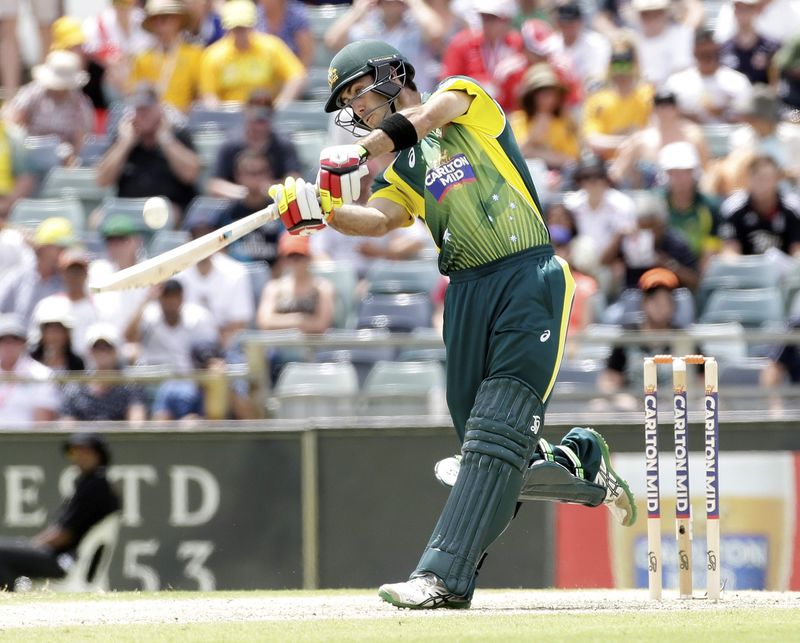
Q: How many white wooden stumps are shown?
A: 3